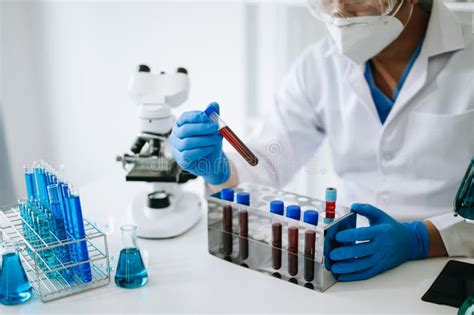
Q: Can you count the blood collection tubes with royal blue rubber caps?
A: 6